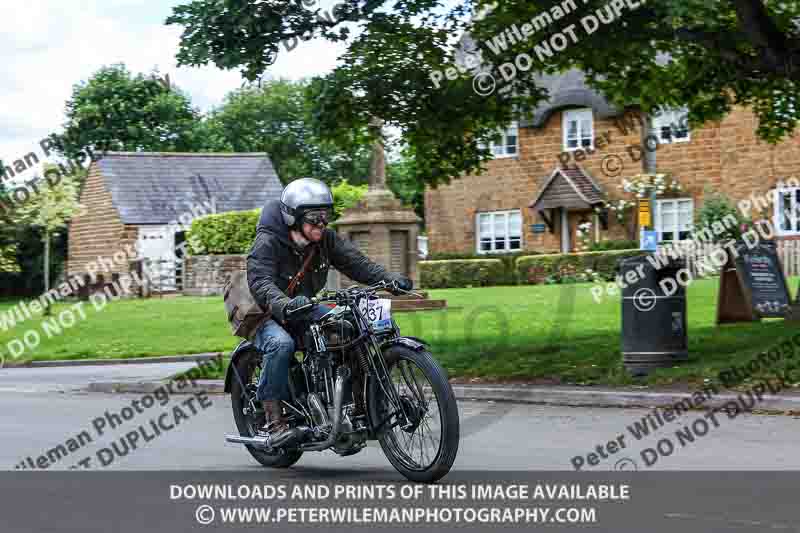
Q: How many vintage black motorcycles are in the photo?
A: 1